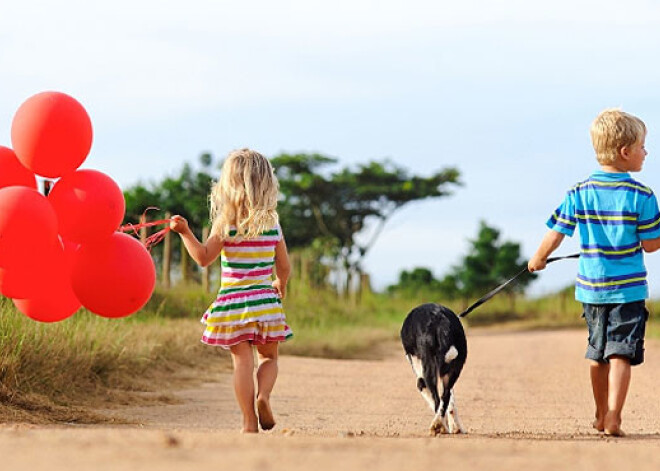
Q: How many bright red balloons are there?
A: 7